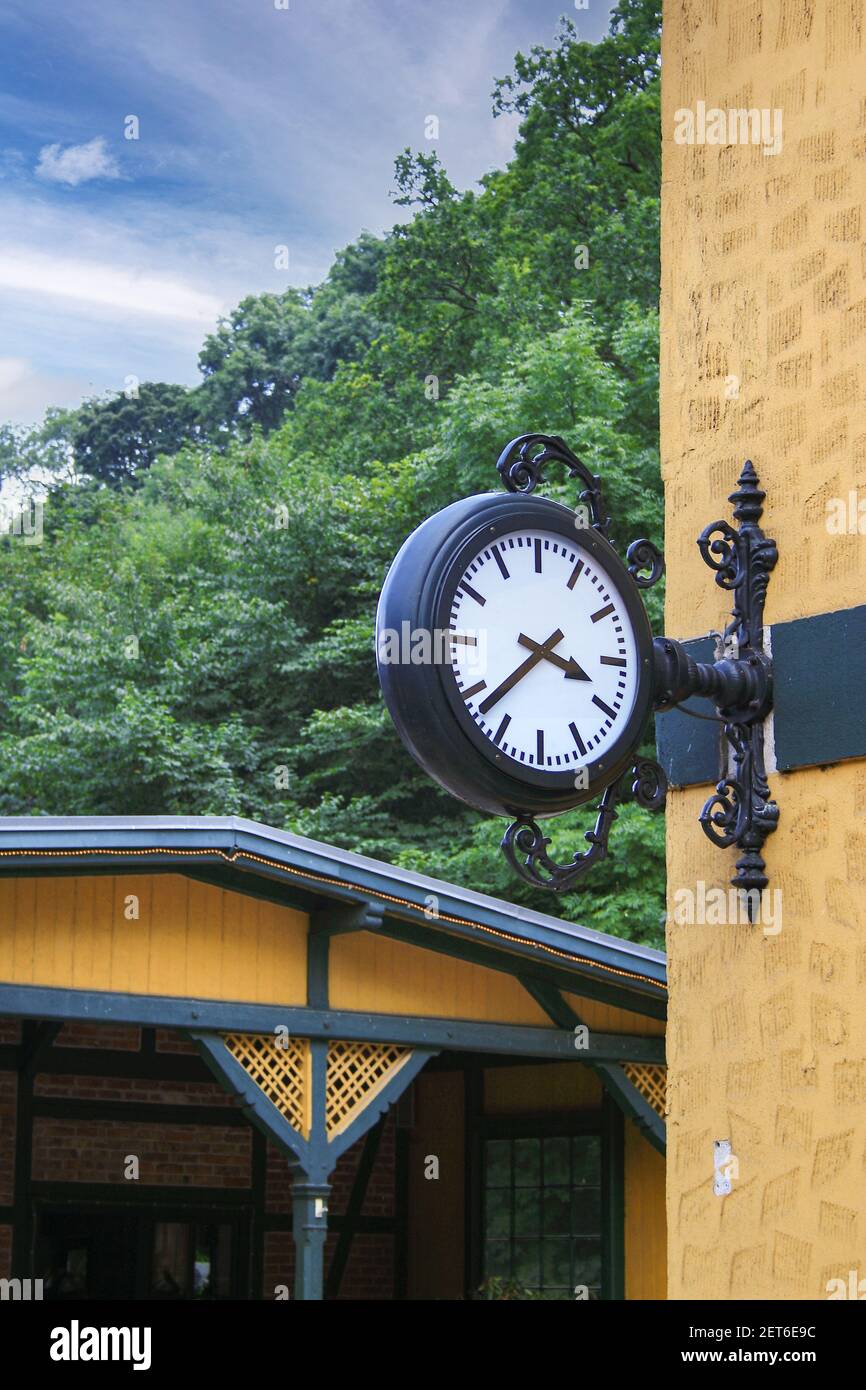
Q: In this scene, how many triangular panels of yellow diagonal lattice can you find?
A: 3